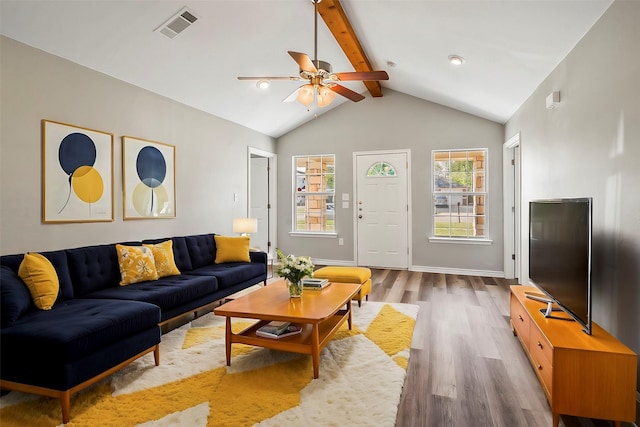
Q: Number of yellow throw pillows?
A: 4